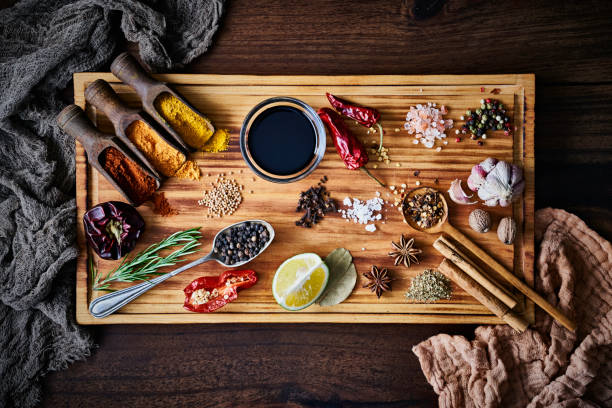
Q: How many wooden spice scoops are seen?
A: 3